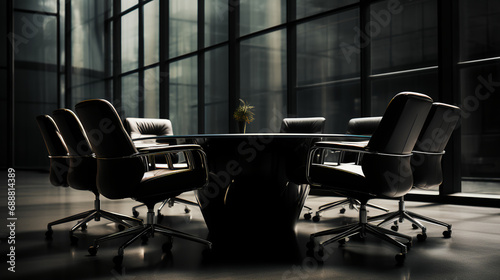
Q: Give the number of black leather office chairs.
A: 8